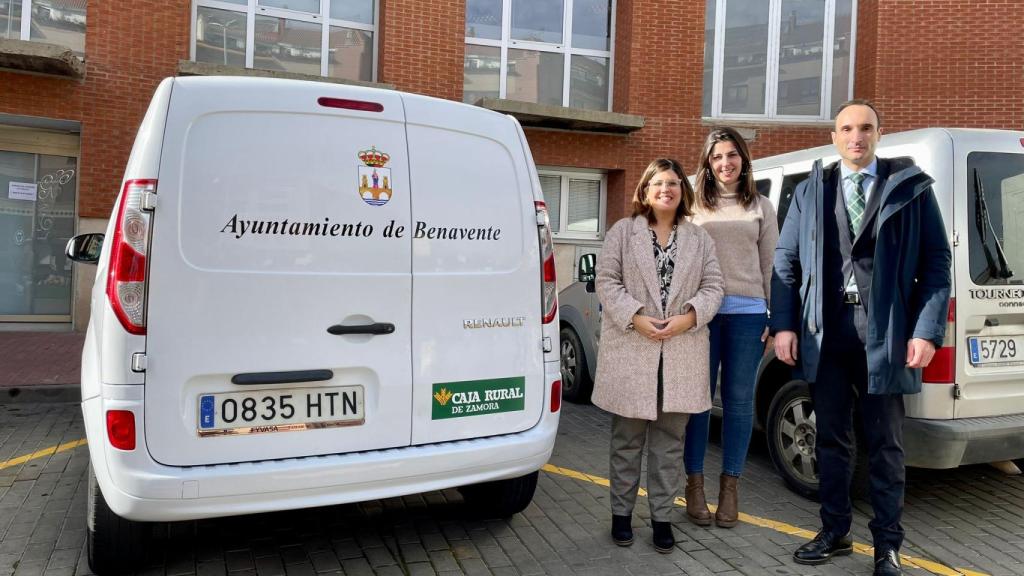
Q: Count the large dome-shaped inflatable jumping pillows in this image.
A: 0